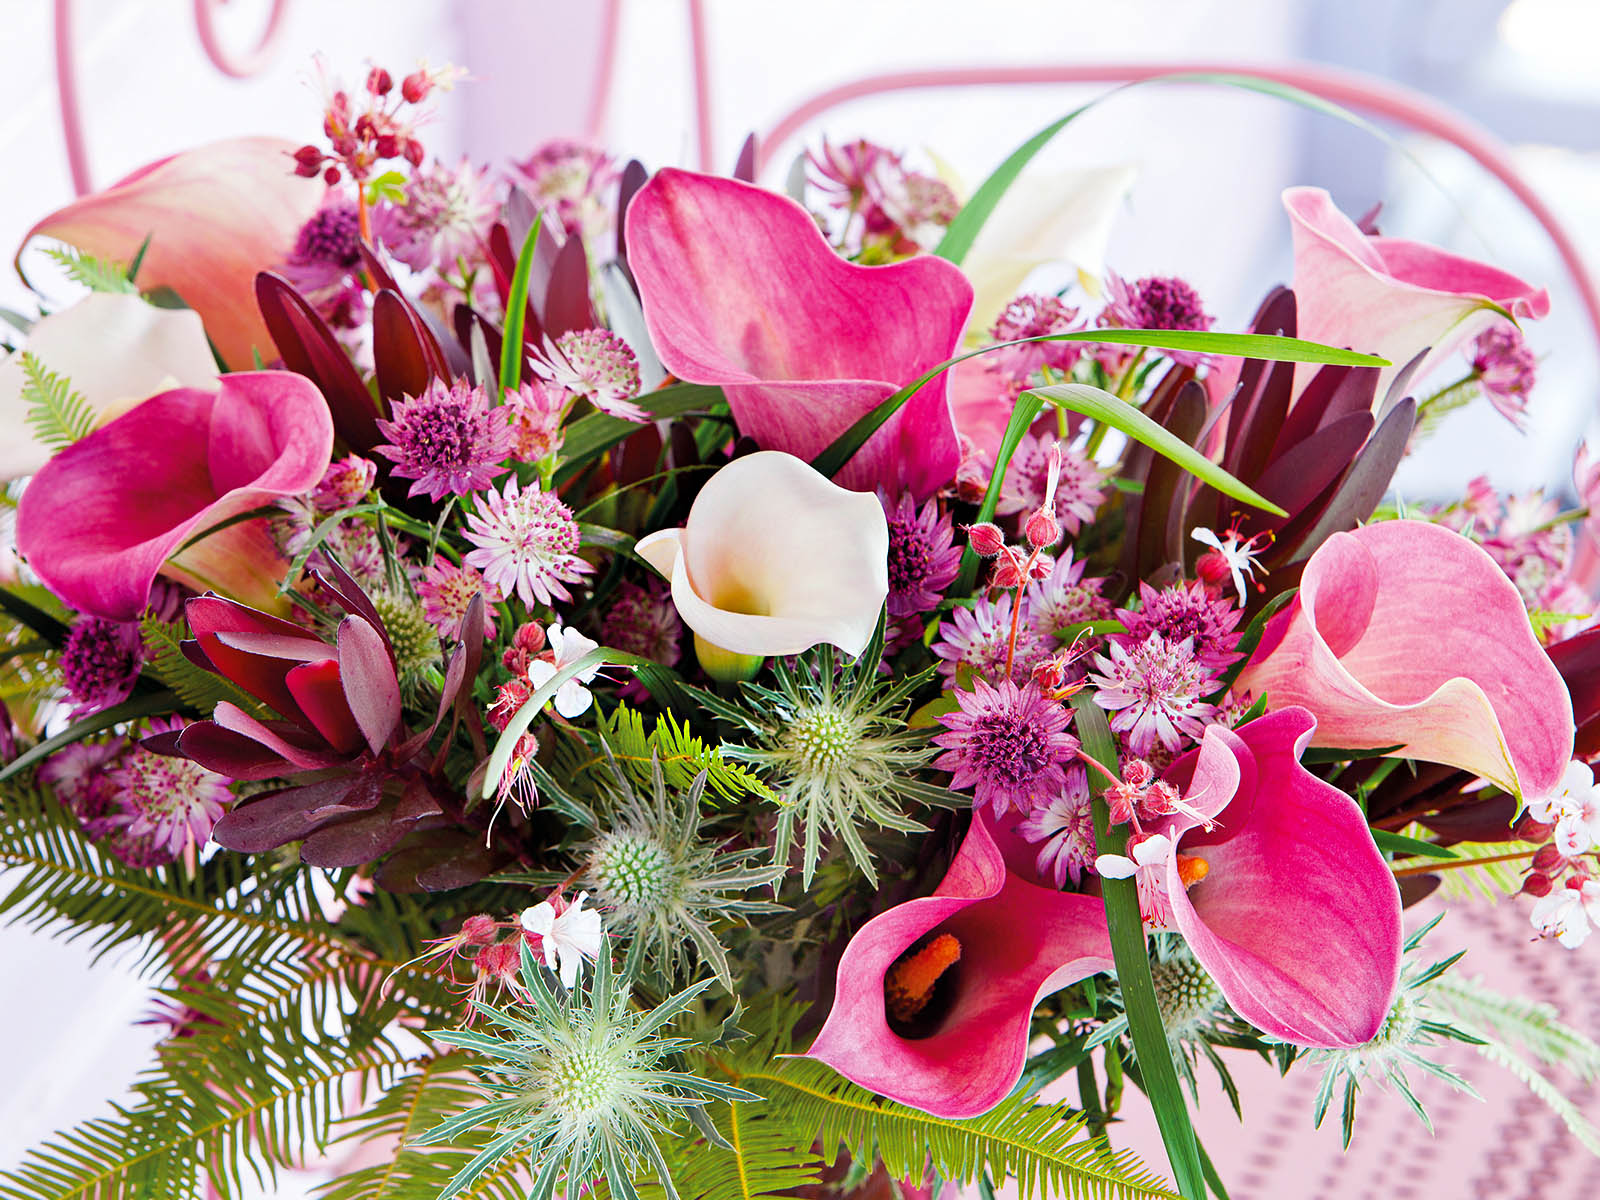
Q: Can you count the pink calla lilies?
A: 7